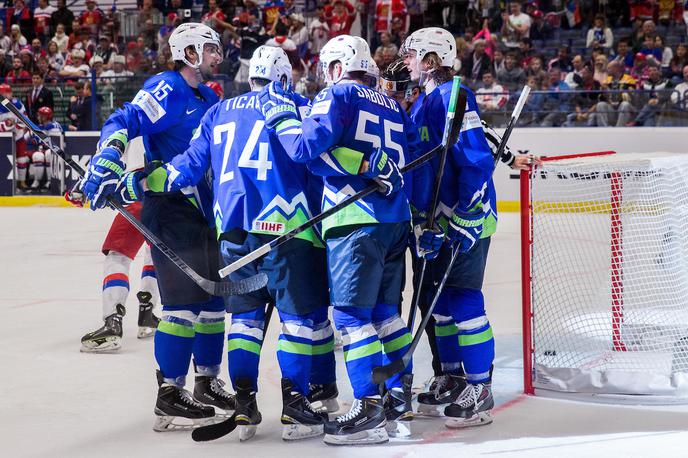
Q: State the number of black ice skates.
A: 11